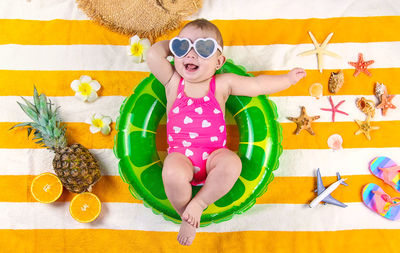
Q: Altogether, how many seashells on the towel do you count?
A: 5